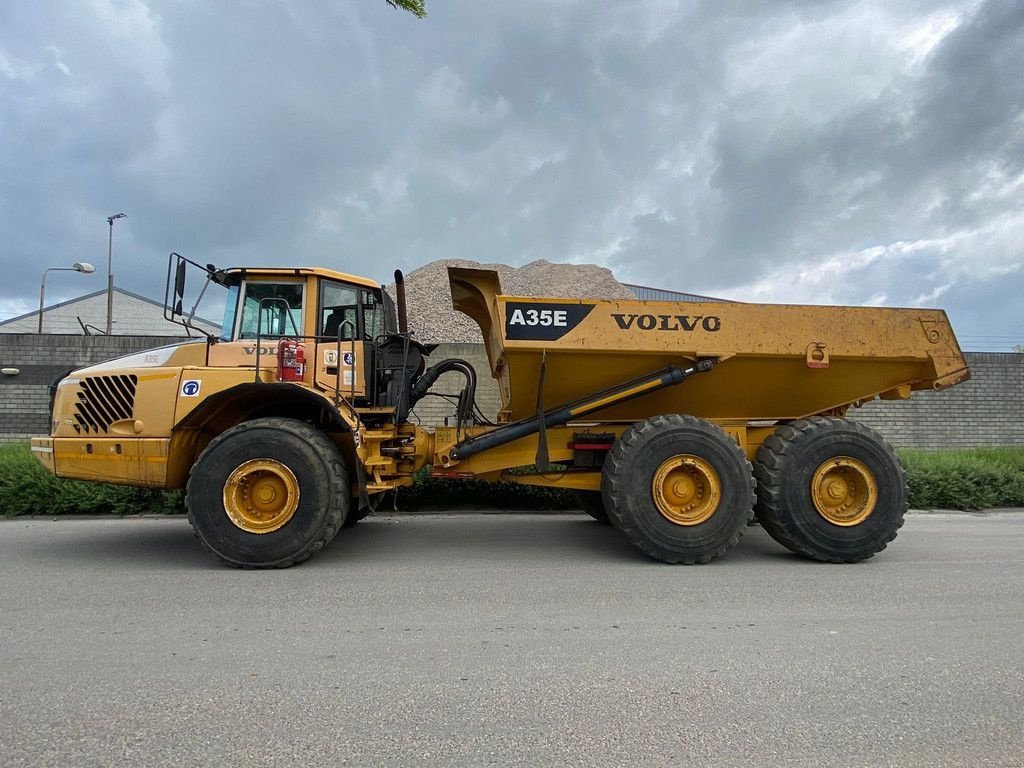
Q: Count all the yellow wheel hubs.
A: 3